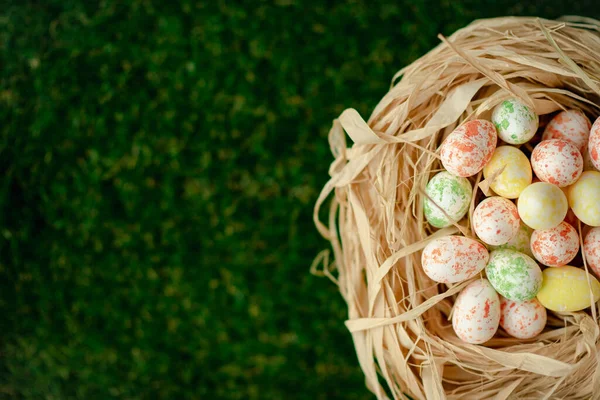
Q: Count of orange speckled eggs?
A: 10